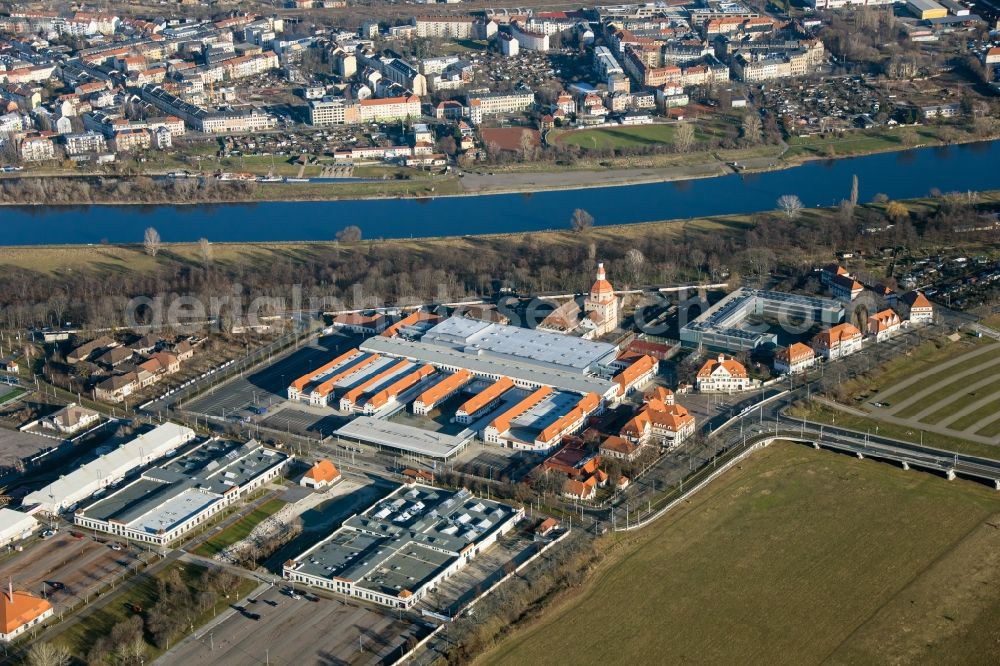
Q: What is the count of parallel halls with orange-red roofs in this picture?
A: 8